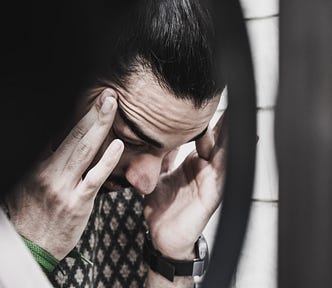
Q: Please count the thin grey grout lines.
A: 3